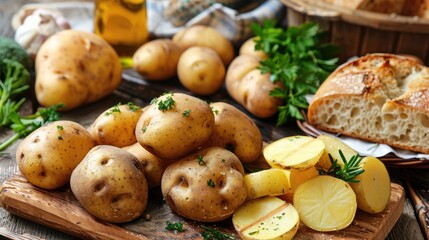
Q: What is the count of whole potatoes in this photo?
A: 13